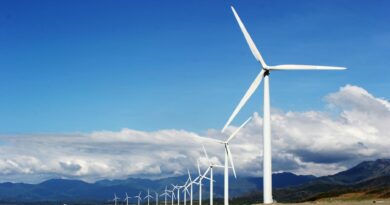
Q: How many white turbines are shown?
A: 14